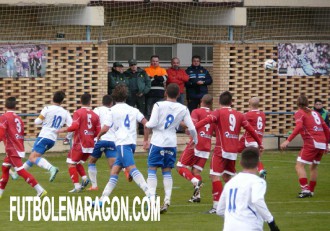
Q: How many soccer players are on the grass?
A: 11